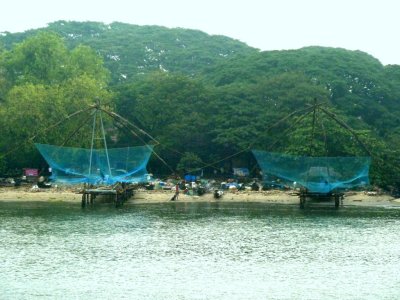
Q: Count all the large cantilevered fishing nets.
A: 2